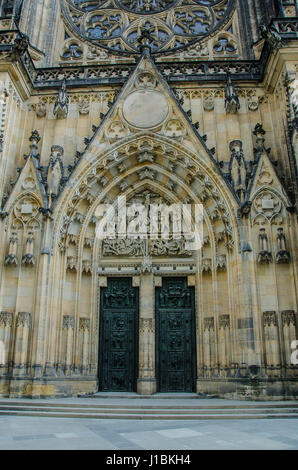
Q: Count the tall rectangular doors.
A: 2